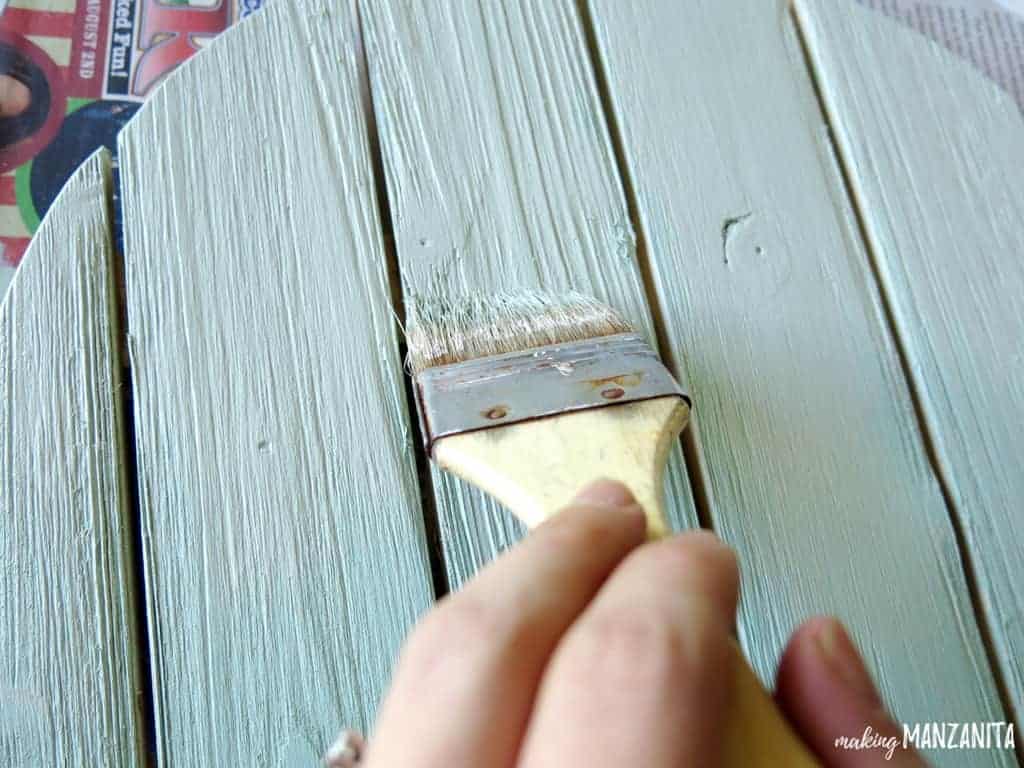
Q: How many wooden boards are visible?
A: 5